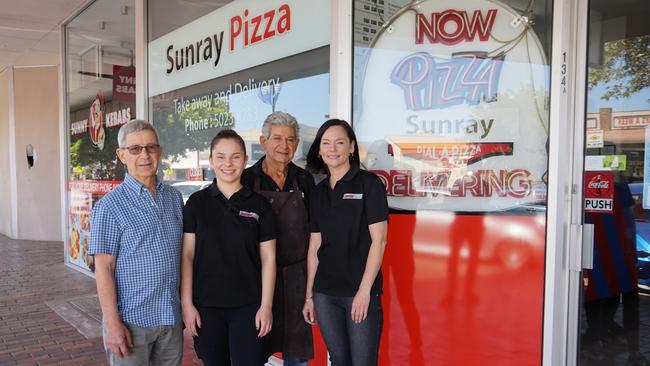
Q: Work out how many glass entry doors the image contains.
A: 1